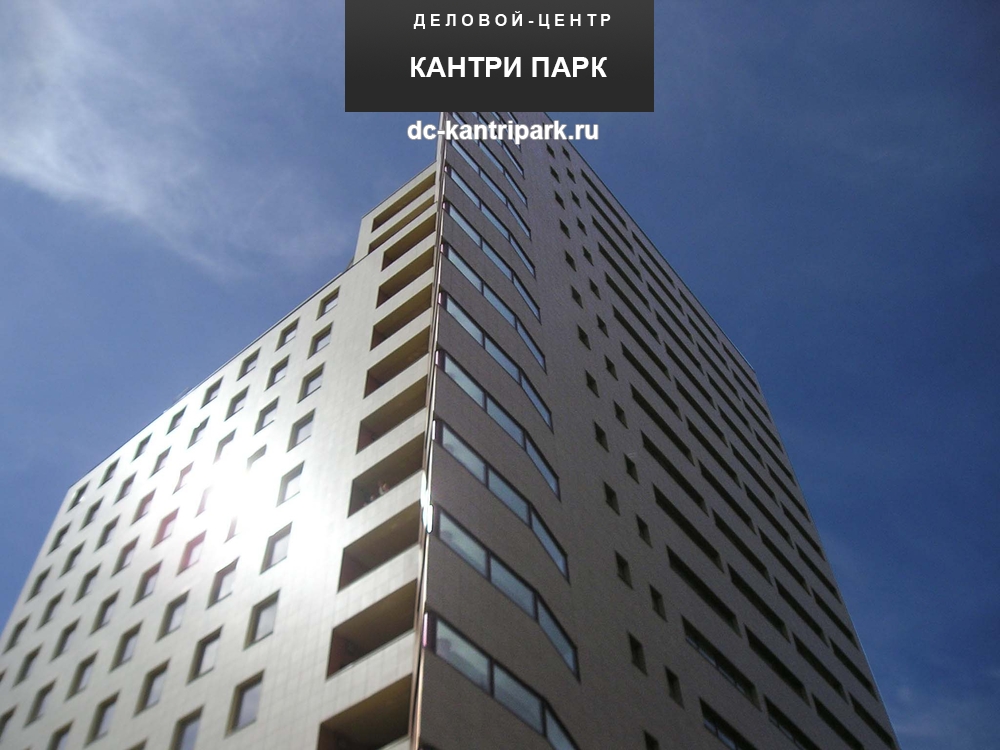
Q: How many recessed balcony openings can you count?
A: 11